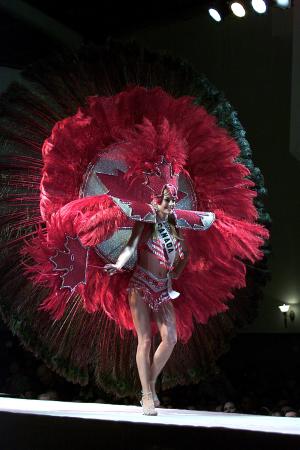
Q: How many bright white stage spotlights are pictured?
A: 4